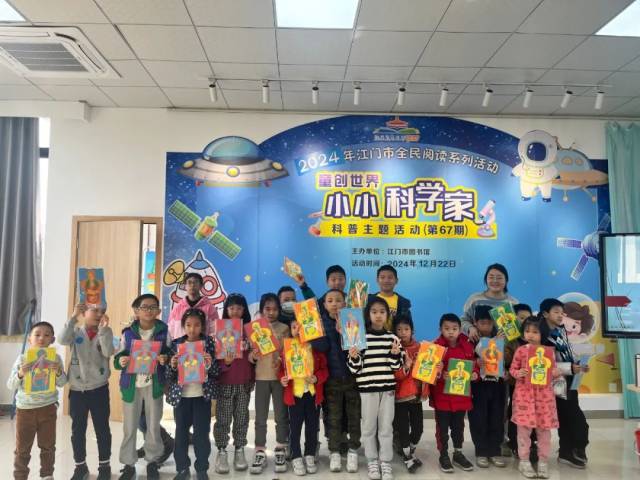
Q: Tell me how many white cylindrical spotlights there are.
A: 10